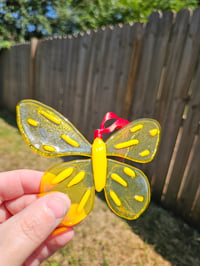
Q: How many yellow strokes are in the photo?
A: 15